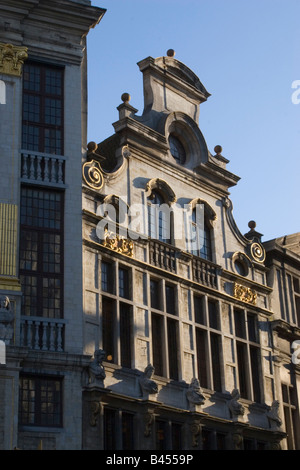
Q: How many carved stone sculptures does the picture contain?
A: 5